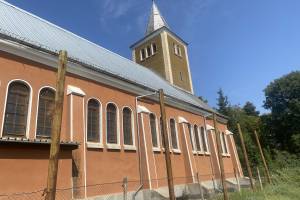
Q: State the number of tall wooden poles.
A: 5